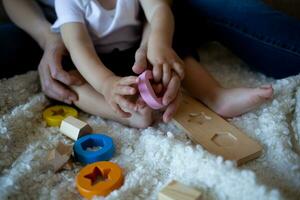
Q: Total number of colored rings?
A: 4